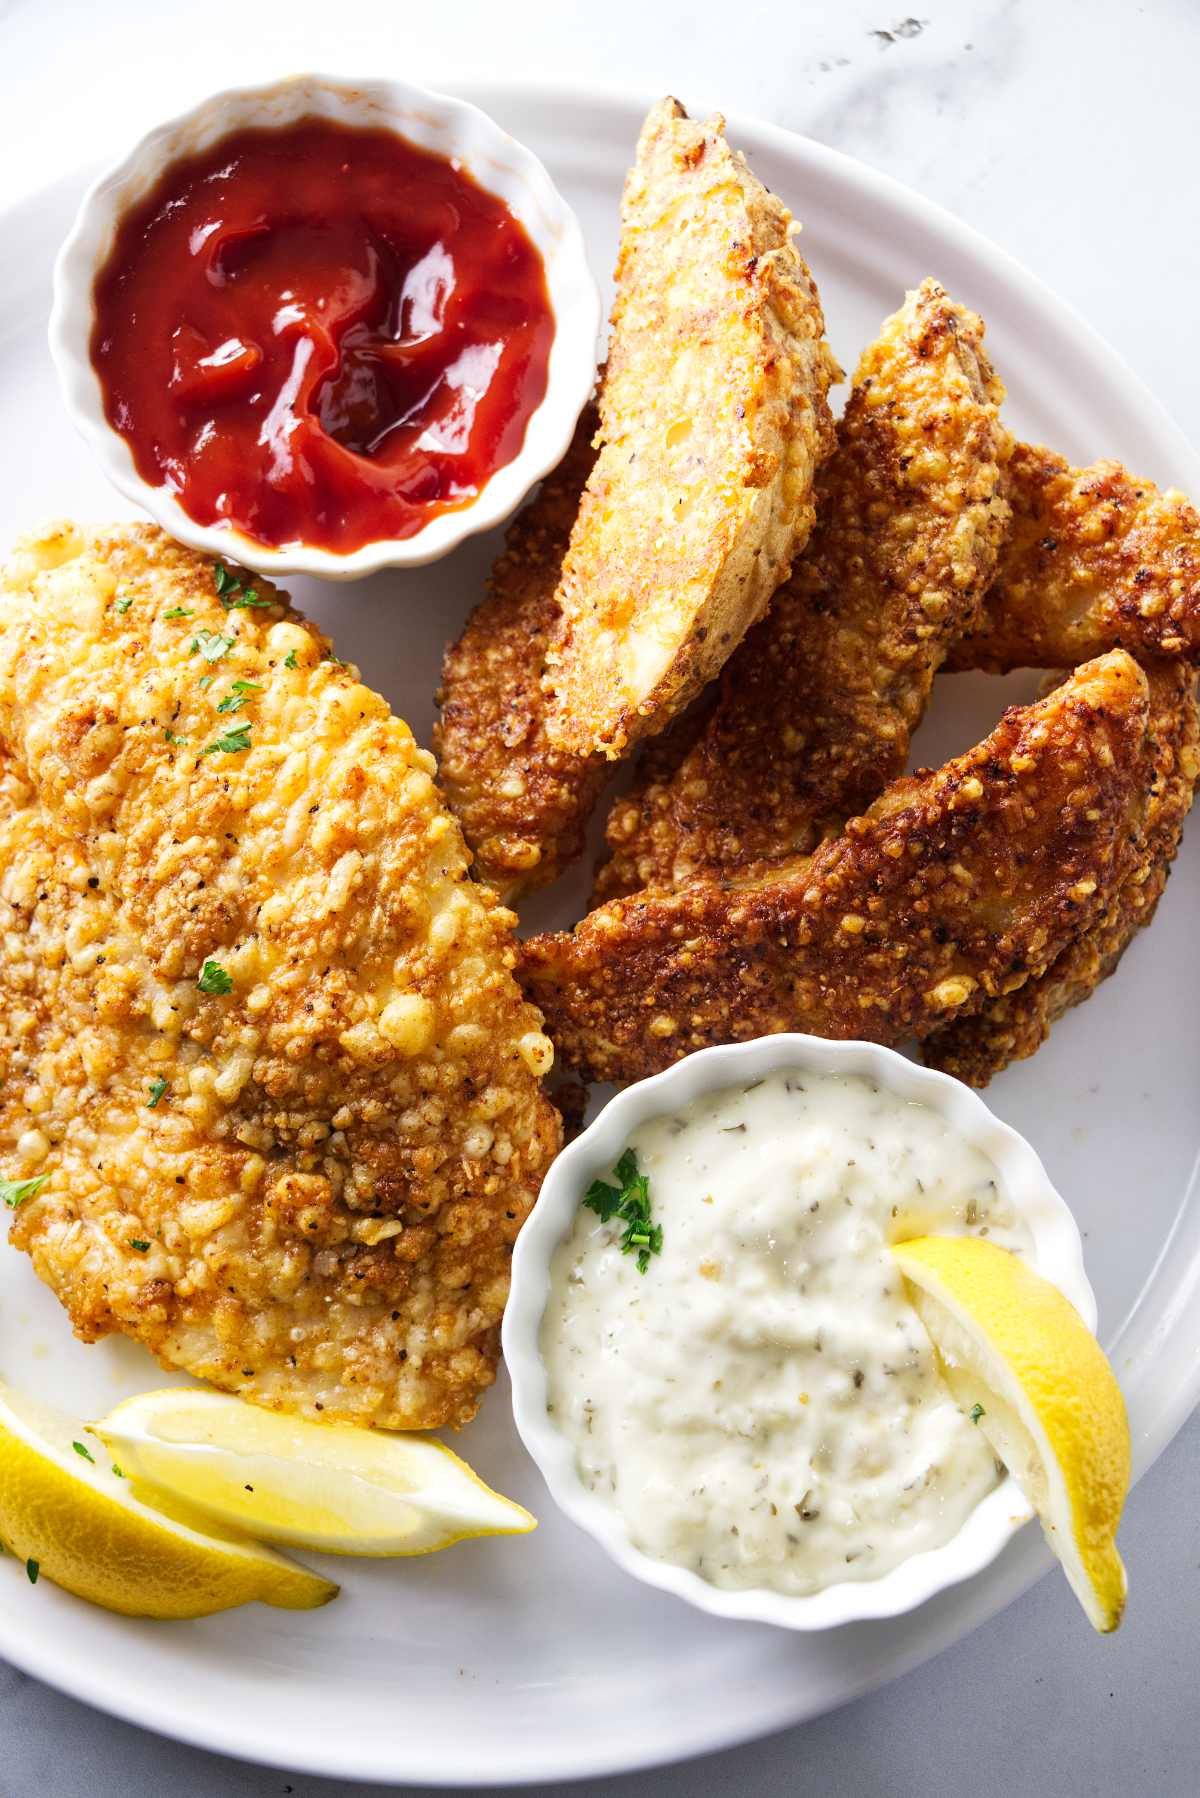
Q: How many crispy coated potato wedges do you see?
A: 6